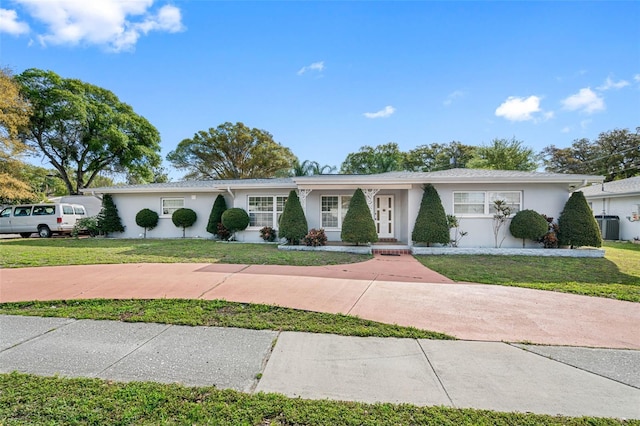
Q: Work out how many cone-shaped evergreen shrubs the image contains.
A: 6